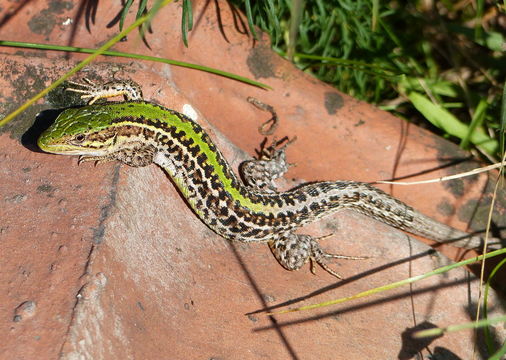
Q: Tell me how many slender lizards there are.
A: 1